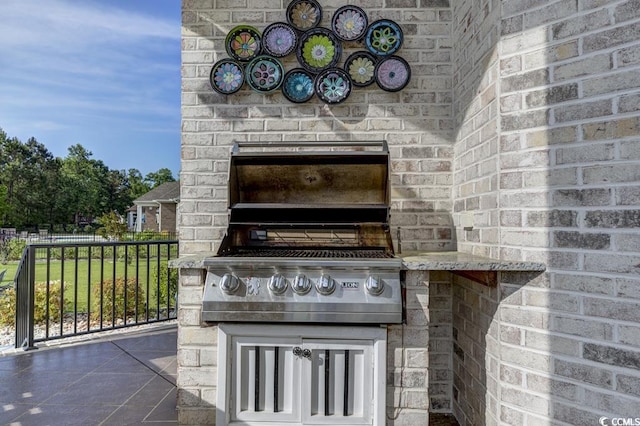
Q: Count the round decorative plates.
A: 12